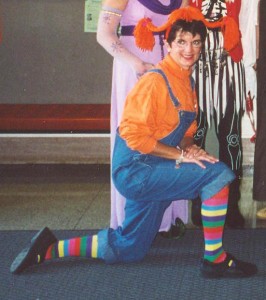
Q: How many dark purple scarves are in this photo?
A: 1